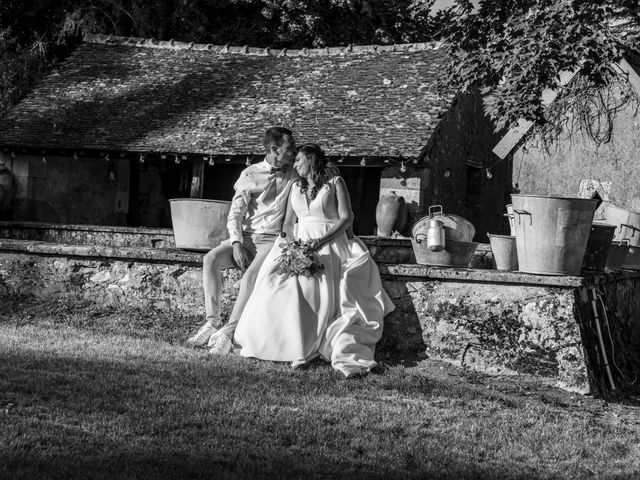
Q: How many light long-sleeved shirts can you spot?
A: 1